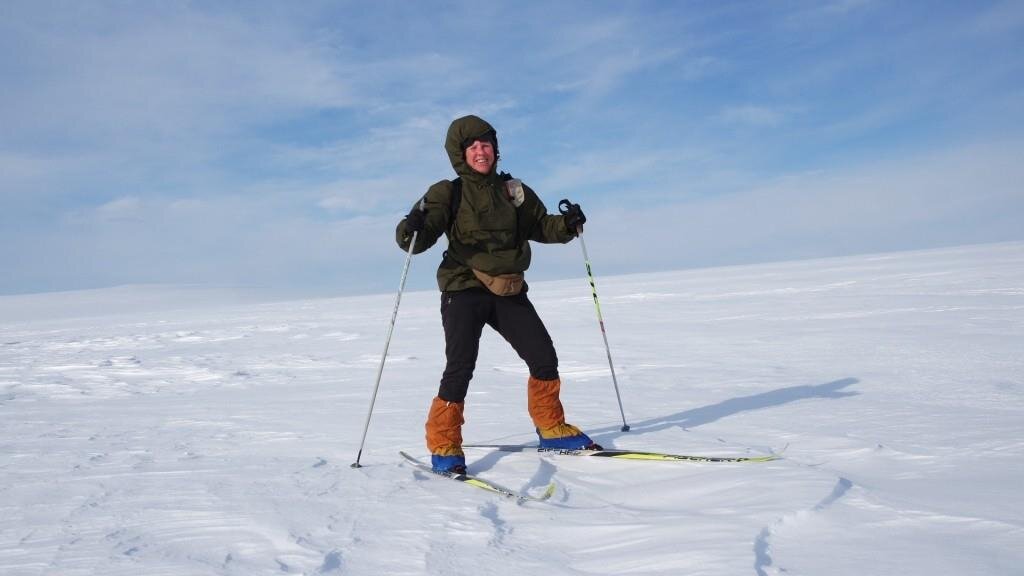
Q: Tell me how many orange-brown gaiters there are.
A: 2